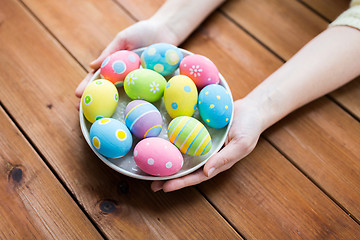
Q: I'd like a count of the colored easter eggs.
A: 11